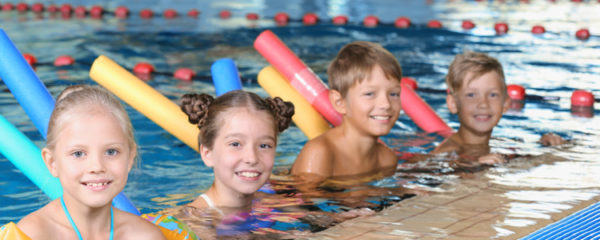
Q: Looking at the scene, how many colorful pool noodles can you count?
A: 7